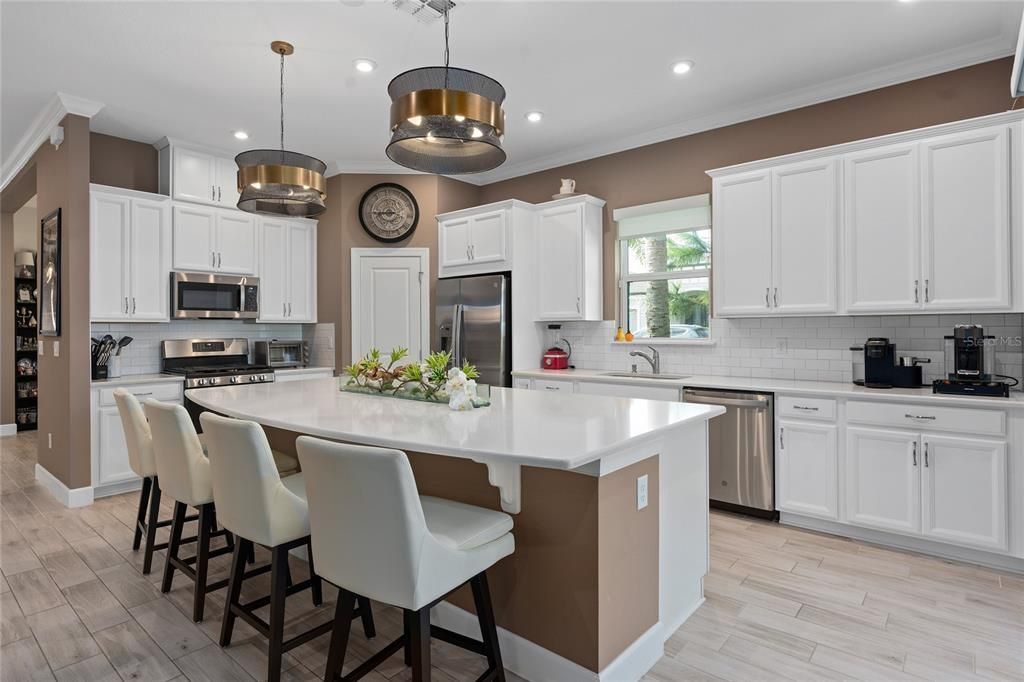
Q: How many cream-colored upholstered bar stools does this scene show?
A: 4